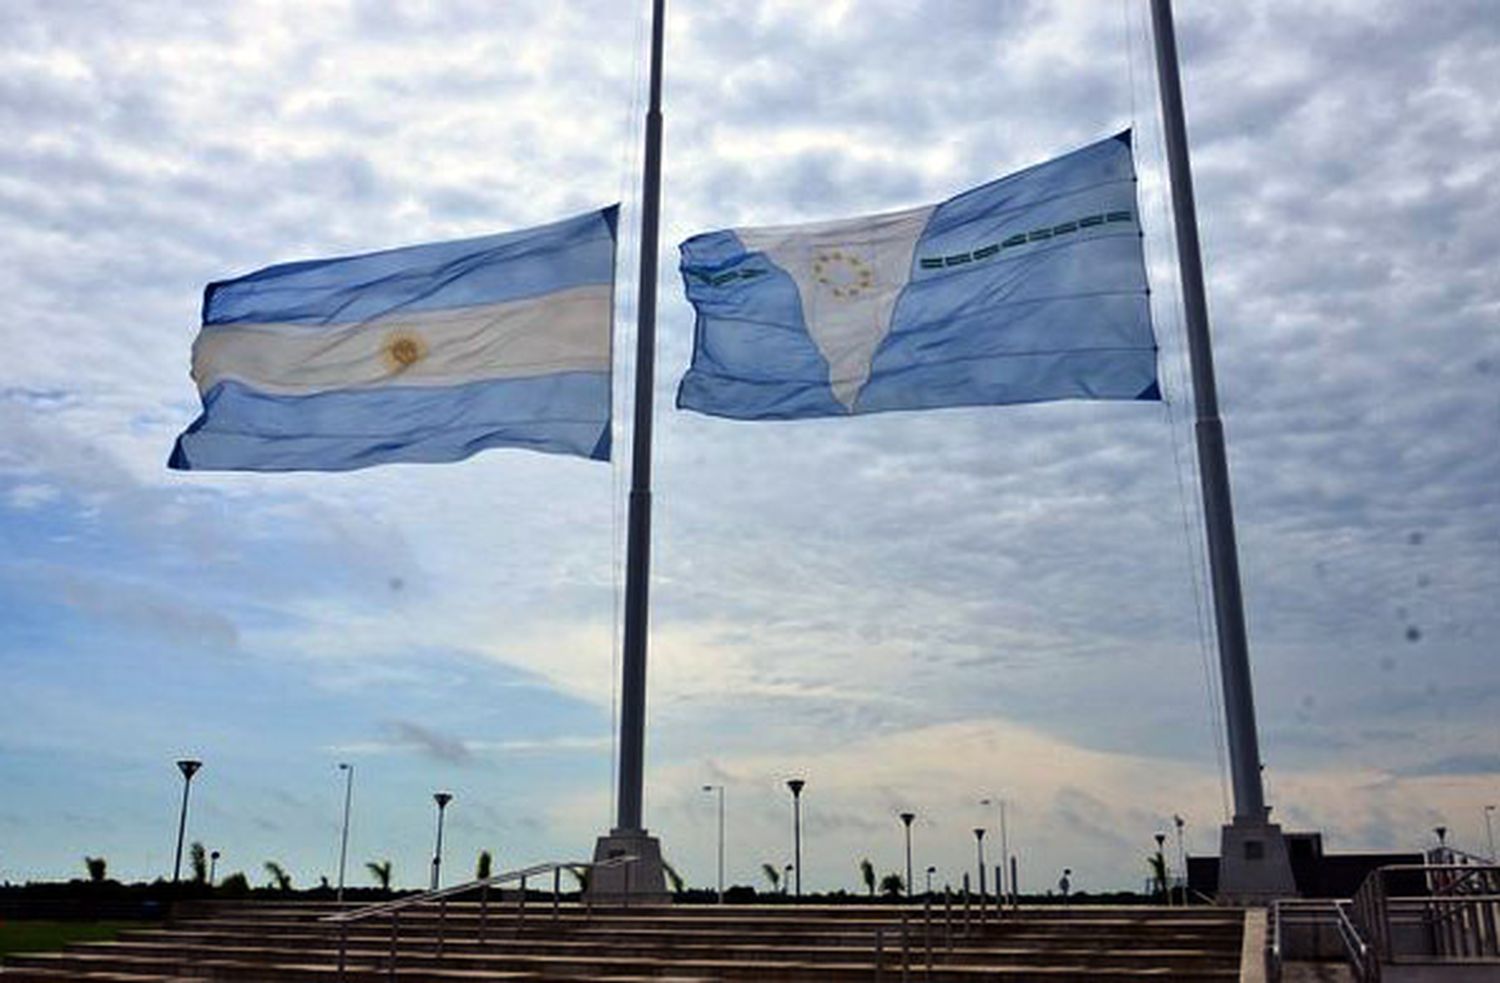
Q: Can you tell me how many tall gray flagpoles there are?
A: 2